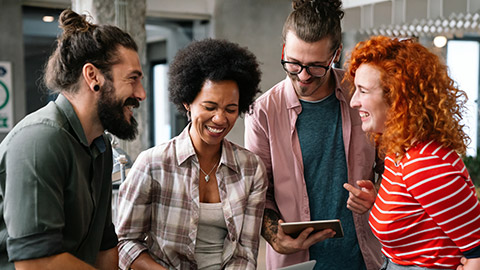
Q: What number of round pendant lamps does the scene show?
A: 1